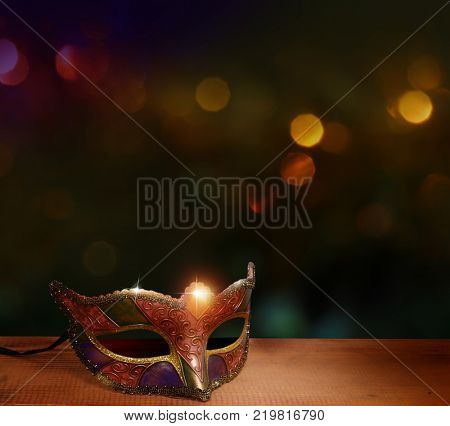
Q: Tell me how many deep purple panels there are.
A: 3